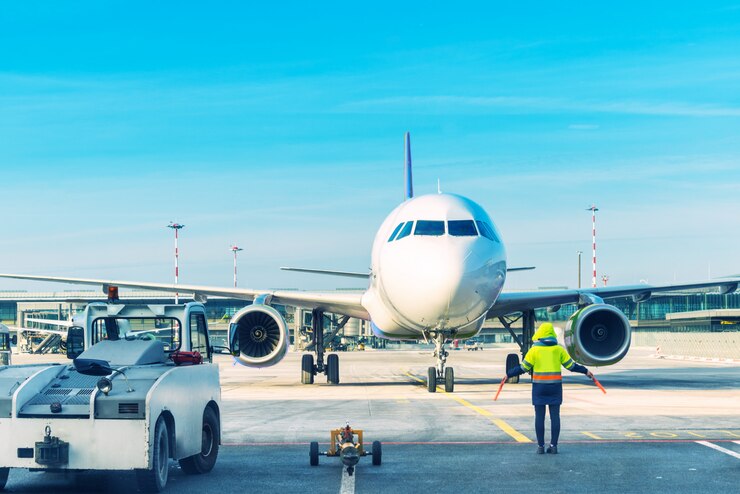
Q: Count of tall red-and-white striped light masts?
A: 3